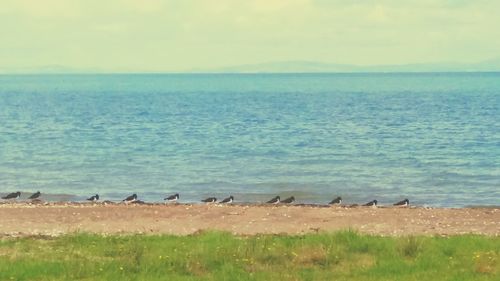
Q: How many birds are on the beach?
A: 12